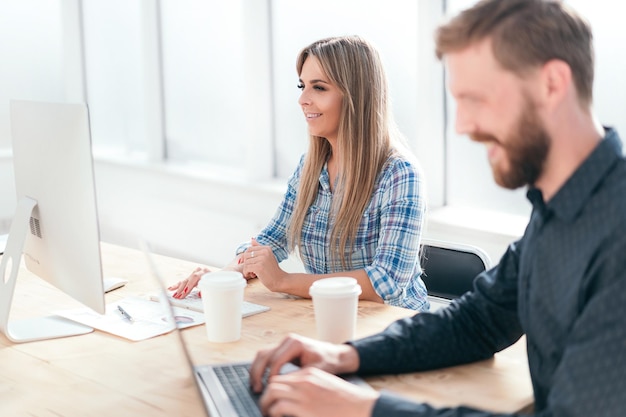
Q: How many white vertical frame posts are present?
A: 4